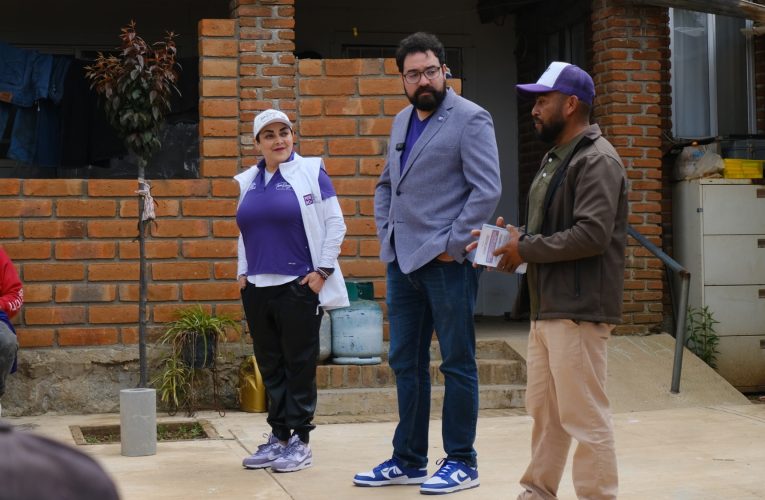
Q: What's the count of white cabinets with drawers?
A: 1